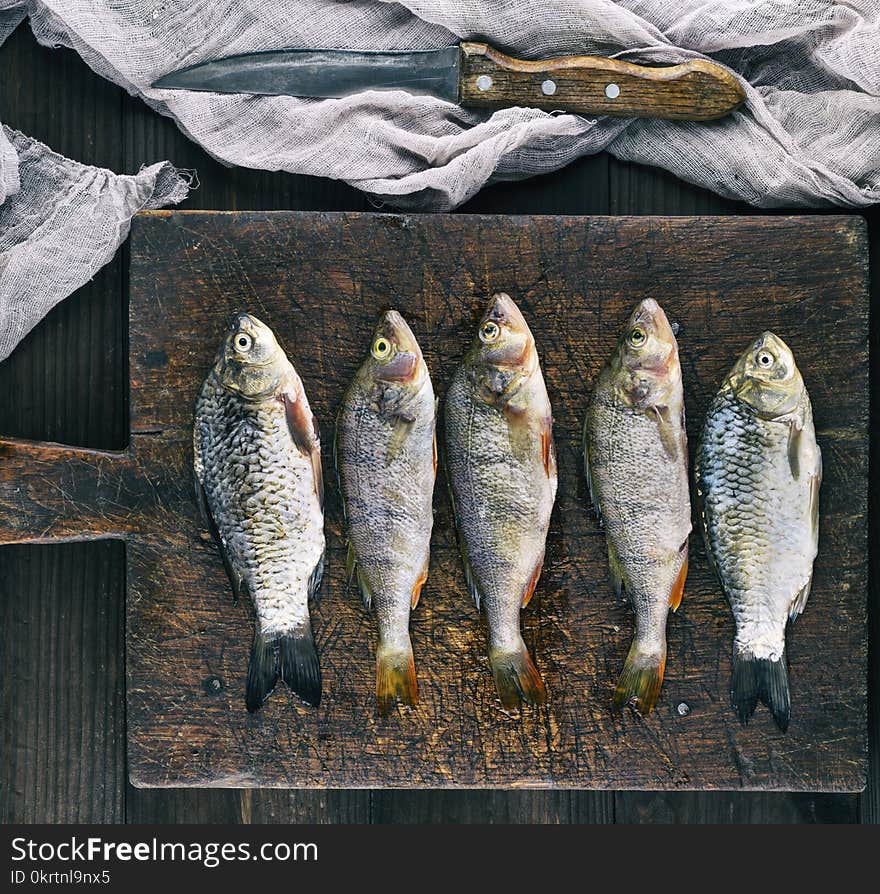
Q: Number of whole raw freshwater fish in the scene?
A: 5